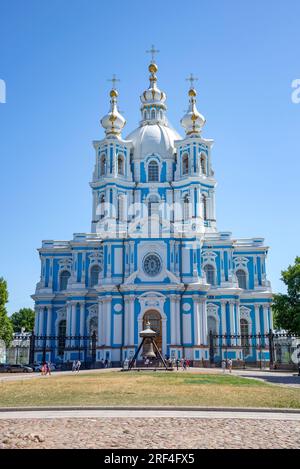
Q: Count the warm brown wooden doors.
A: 1